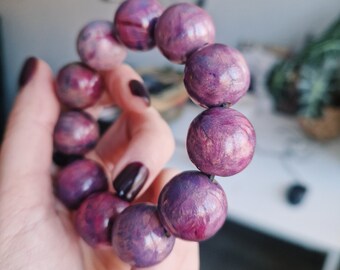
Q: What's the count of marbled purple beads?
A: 11